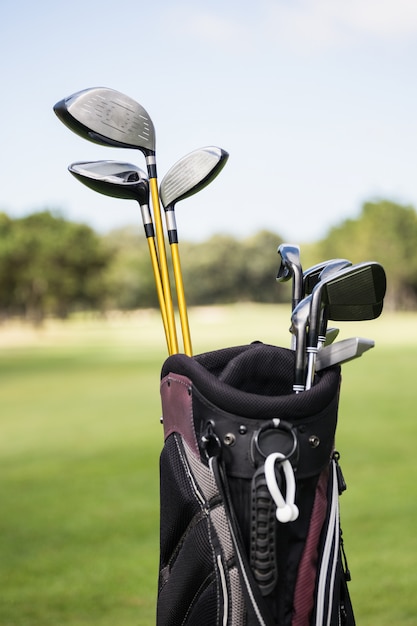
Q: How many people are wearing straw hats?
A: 0